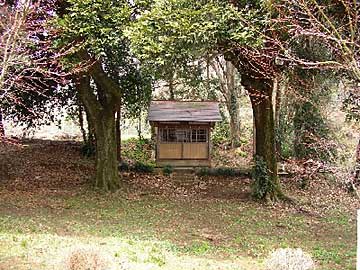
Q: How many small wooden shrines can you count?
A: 1